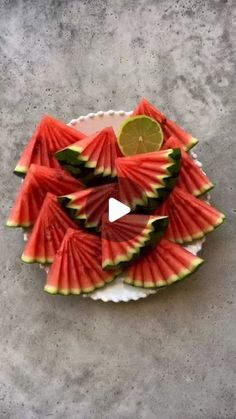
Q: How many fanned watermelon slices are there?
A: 12